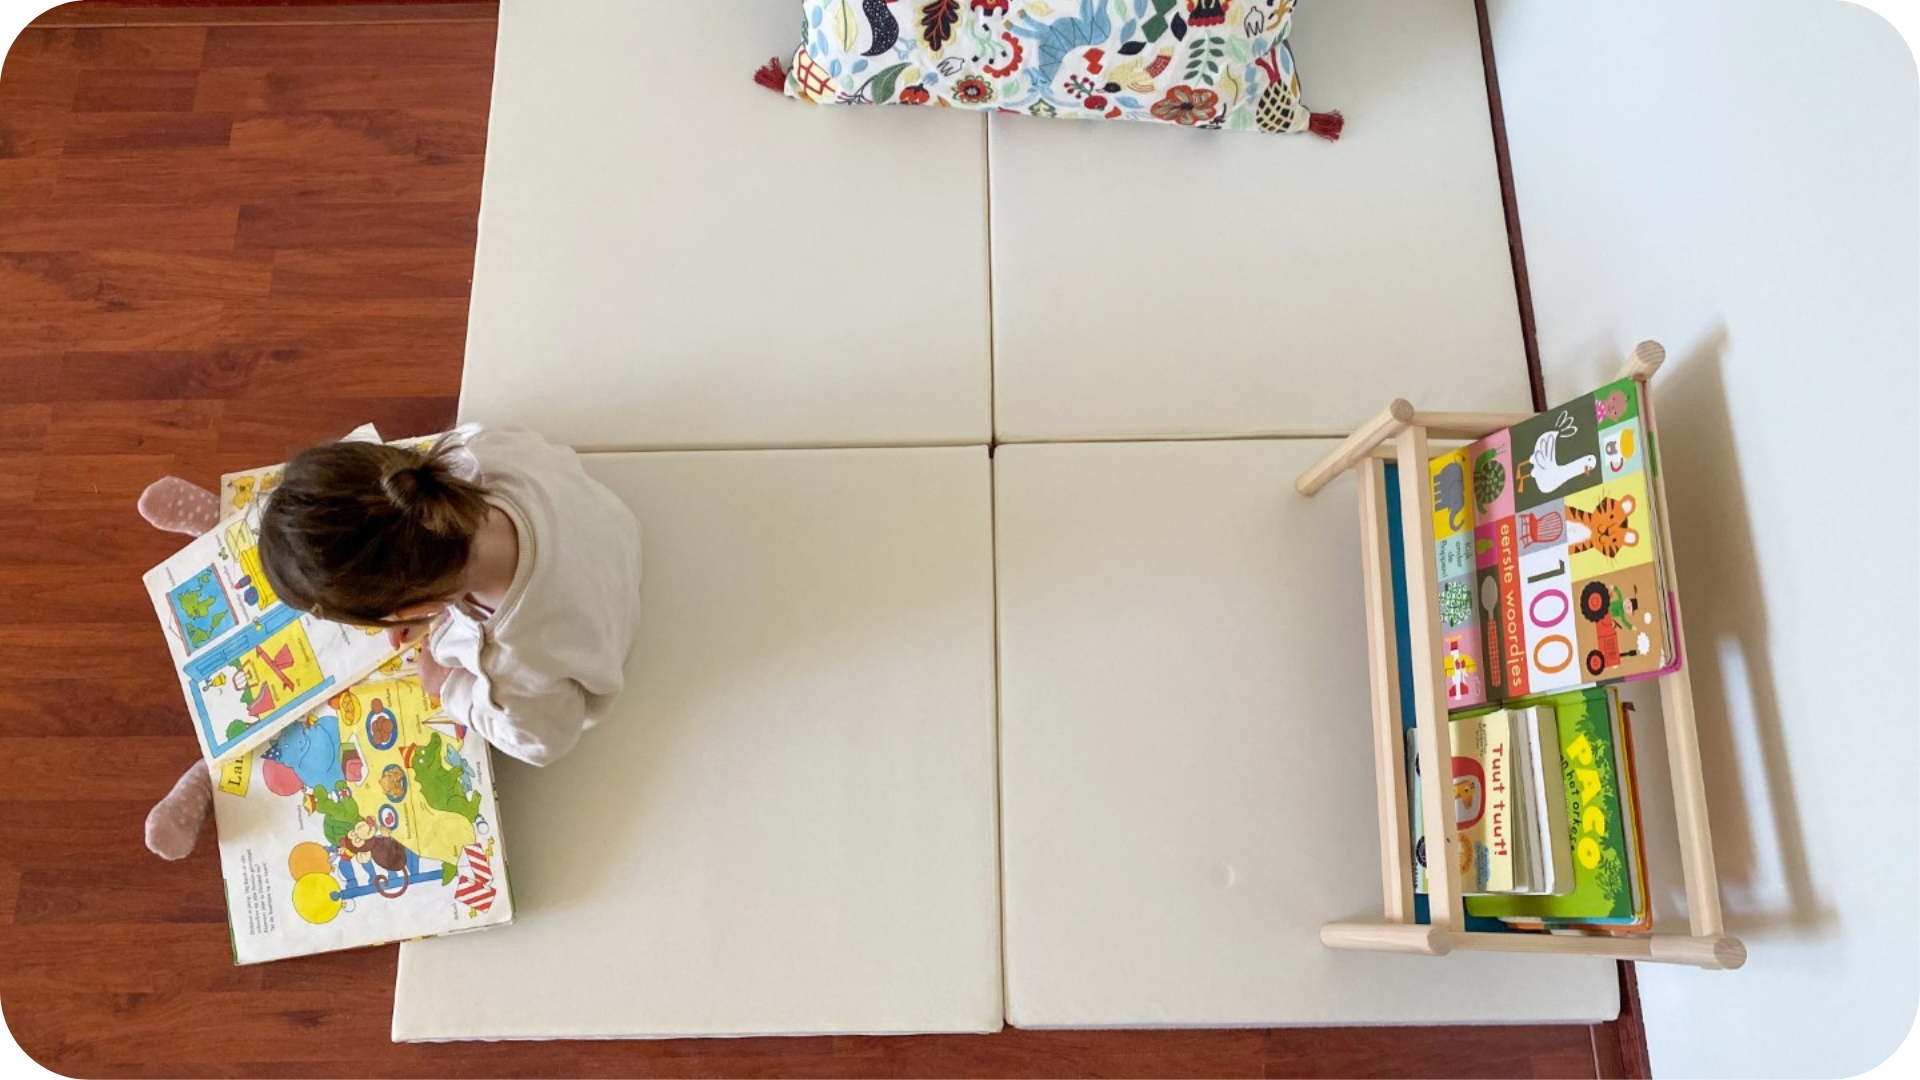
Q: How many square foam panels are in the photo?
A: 4